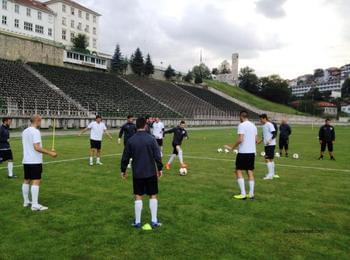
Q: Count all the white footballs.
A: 7